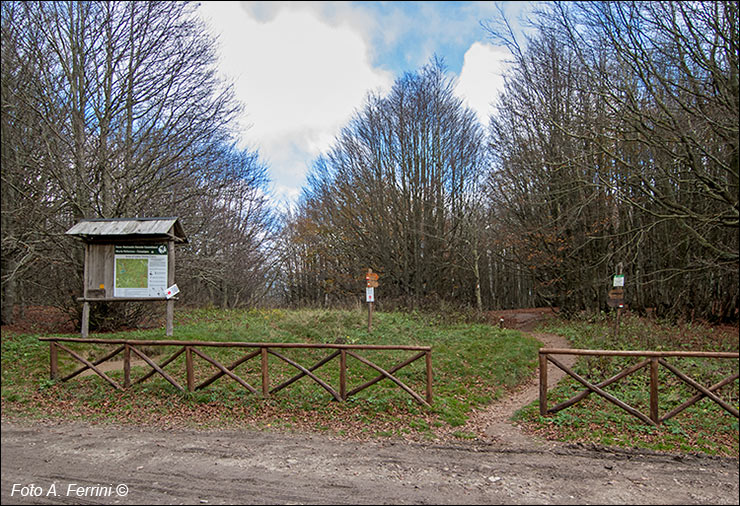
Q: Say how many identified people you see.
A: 0